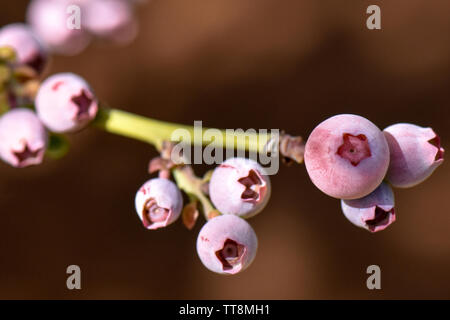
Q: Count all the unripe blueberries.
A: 11